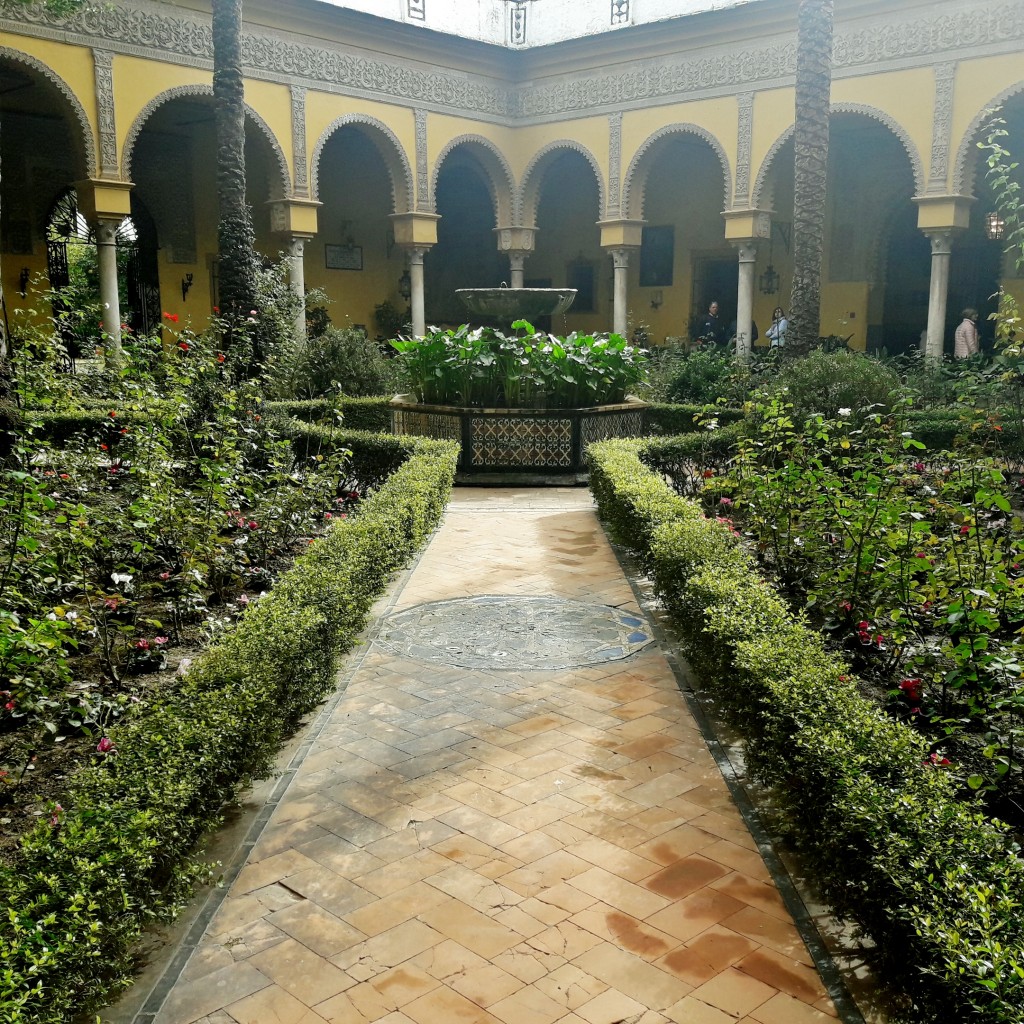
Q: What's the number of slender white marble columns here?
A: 7